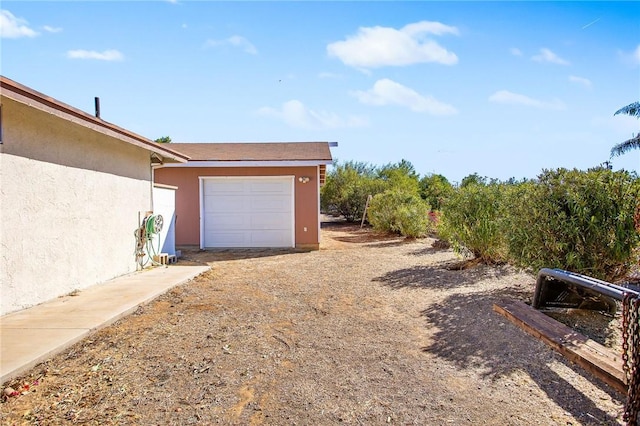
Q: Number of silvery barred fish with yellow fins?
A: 0